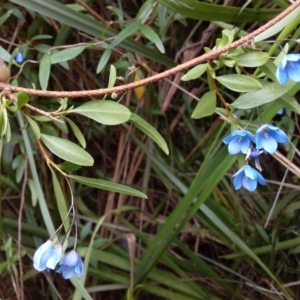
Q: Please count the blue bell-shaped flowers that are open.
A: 6